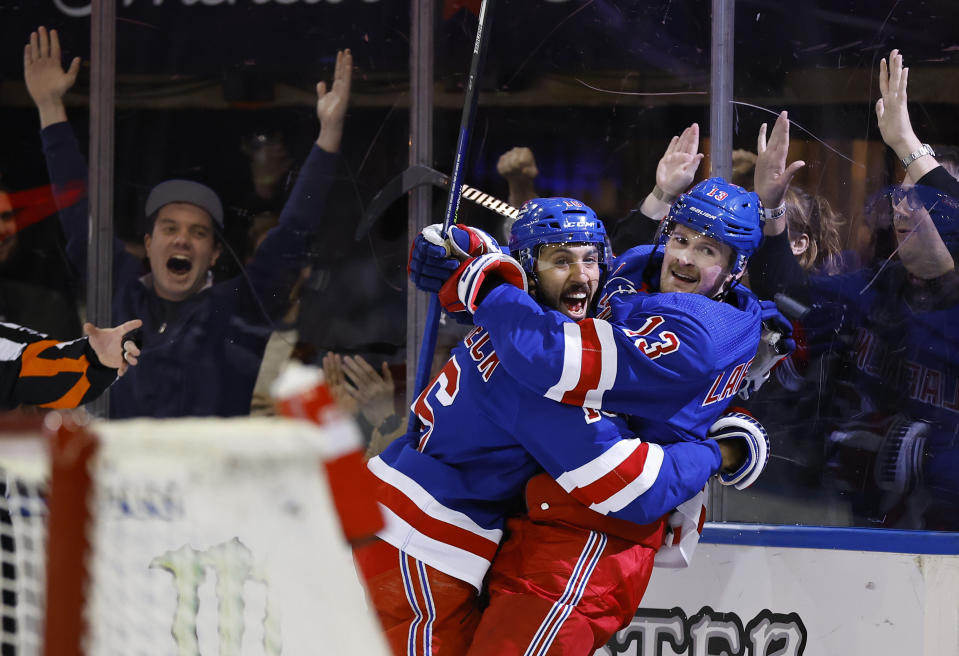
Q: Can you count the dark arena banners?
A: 1